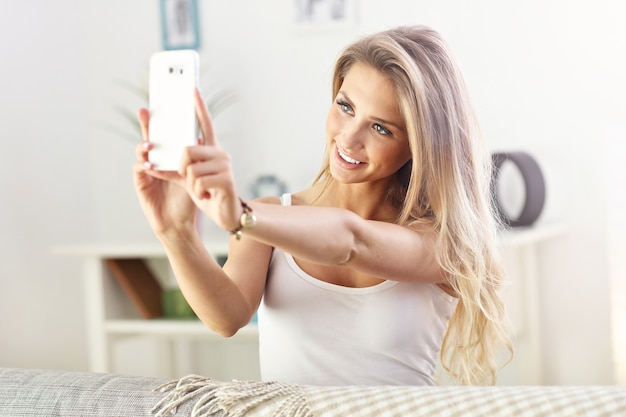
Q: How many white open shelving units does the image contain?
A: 1